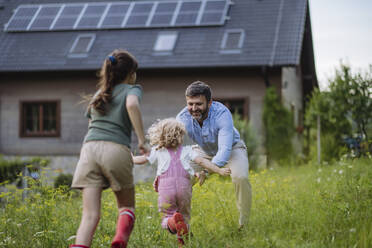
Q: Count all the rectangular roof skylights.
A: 3